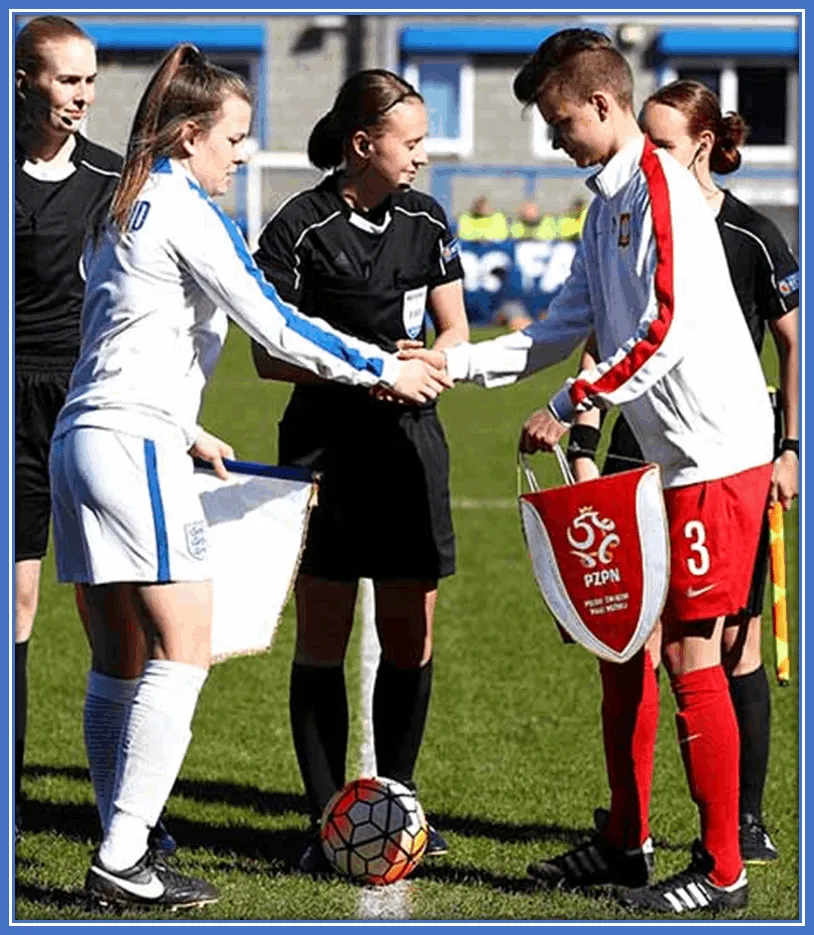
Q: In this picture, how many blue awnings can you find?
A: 3